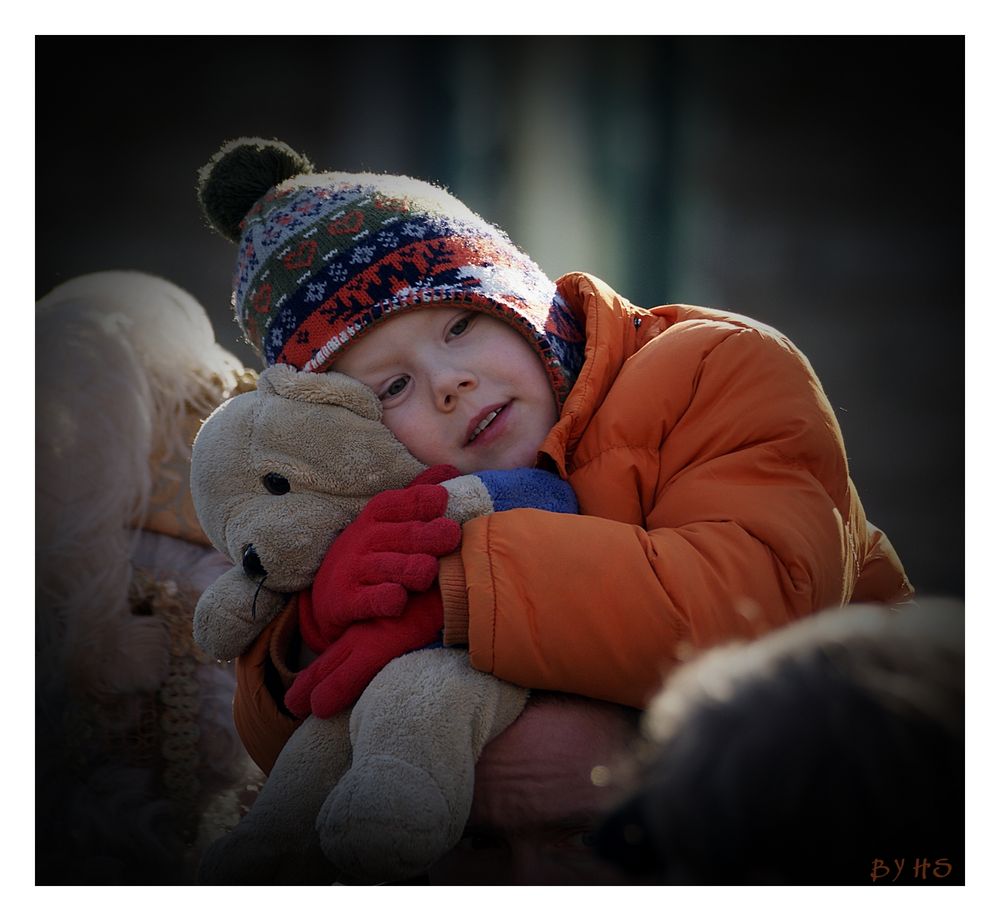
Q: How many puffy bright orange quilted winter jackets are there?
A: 1